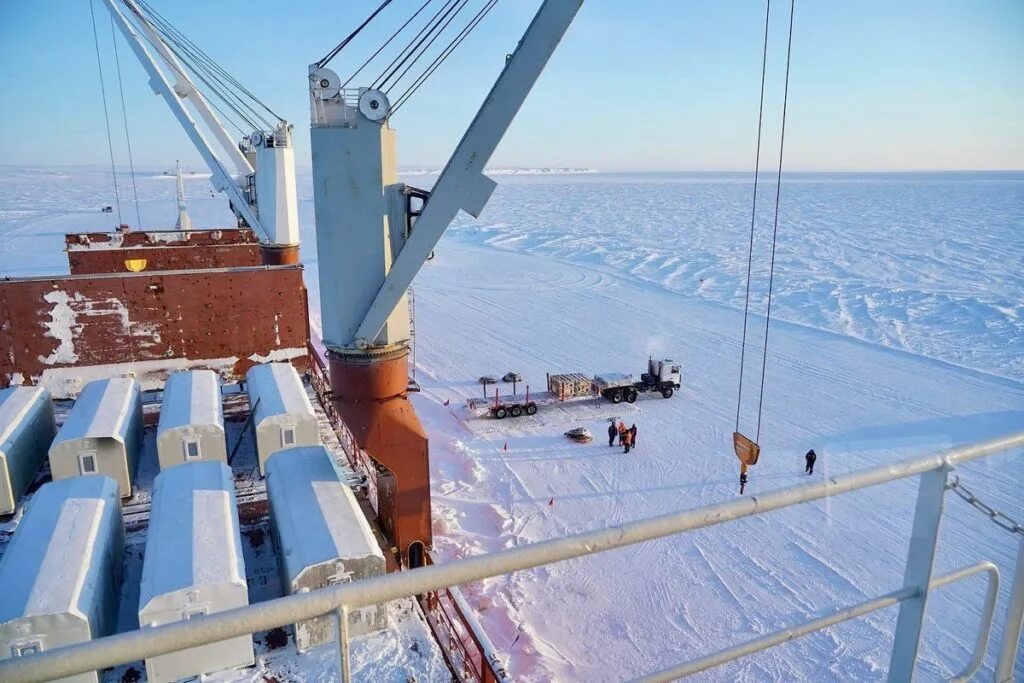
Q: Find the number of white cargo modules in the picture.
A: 7